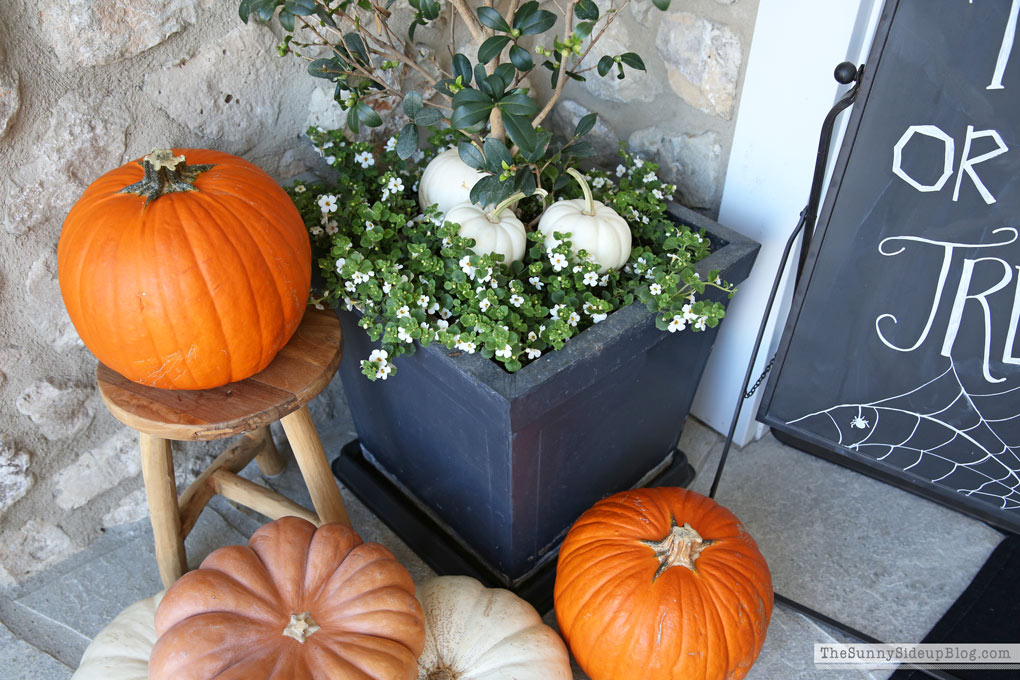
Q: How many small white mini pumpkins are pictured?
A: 3